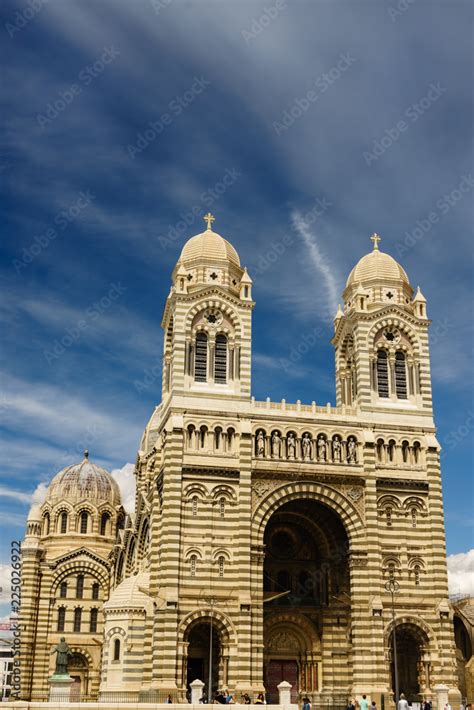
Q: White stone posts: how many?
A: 3